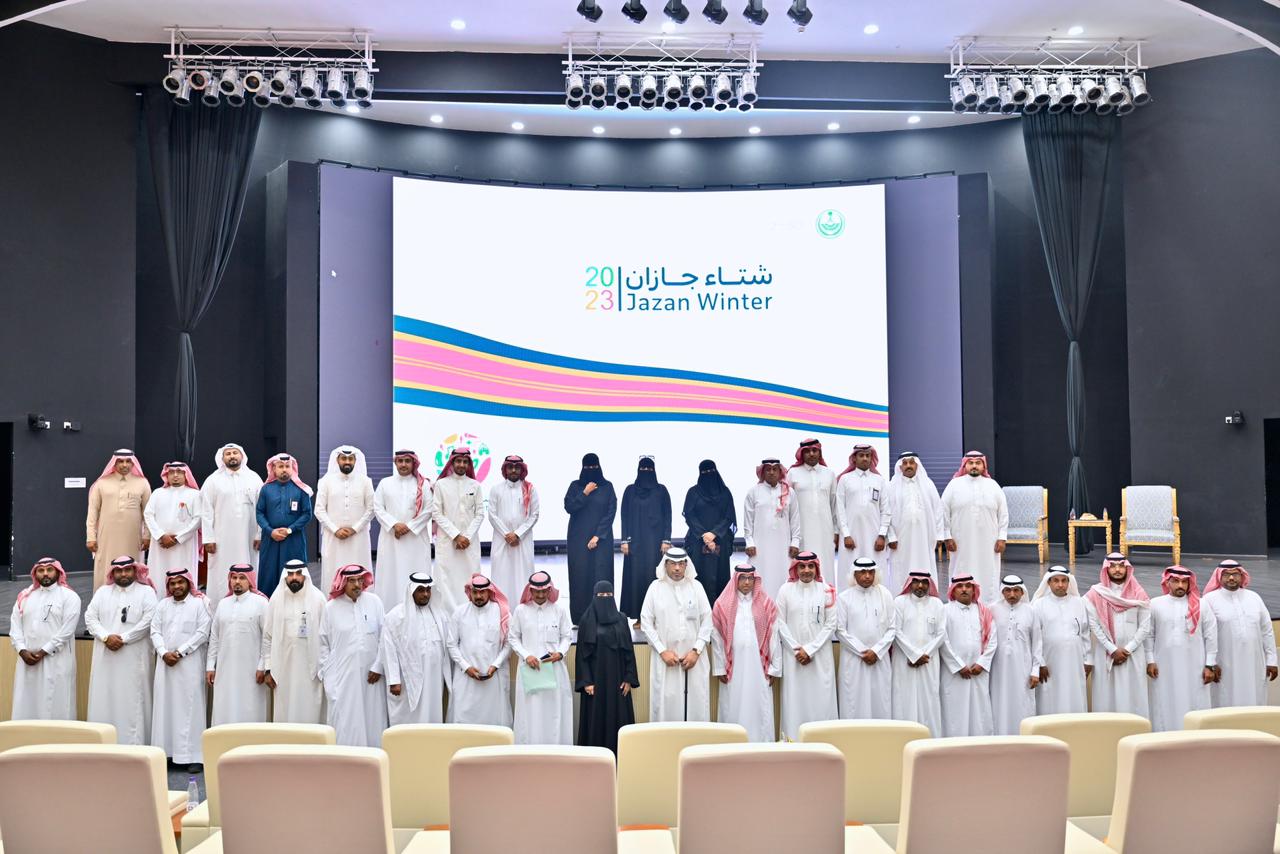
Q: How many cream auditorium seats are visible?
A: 13